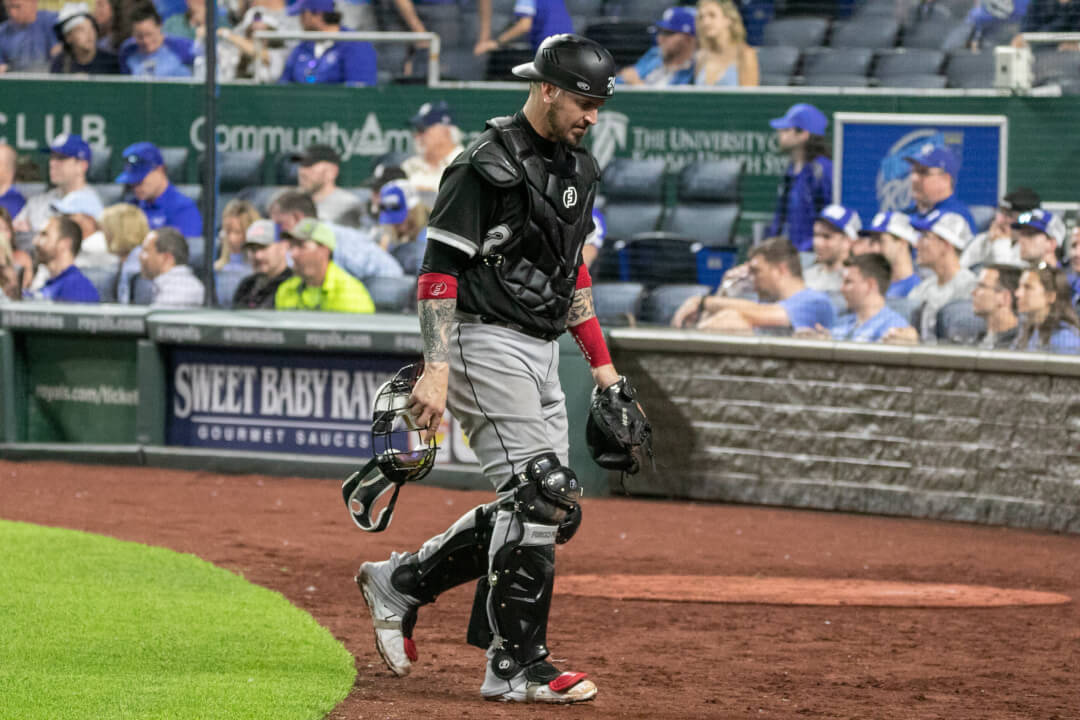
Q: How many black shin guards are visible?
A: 2